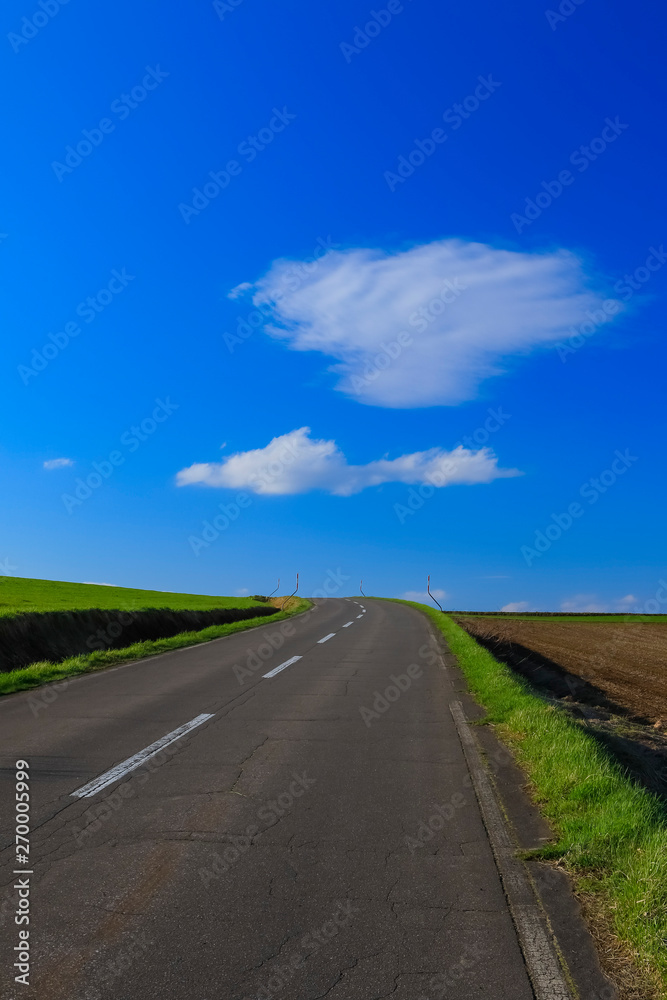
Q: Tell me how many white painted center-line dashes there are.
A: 9